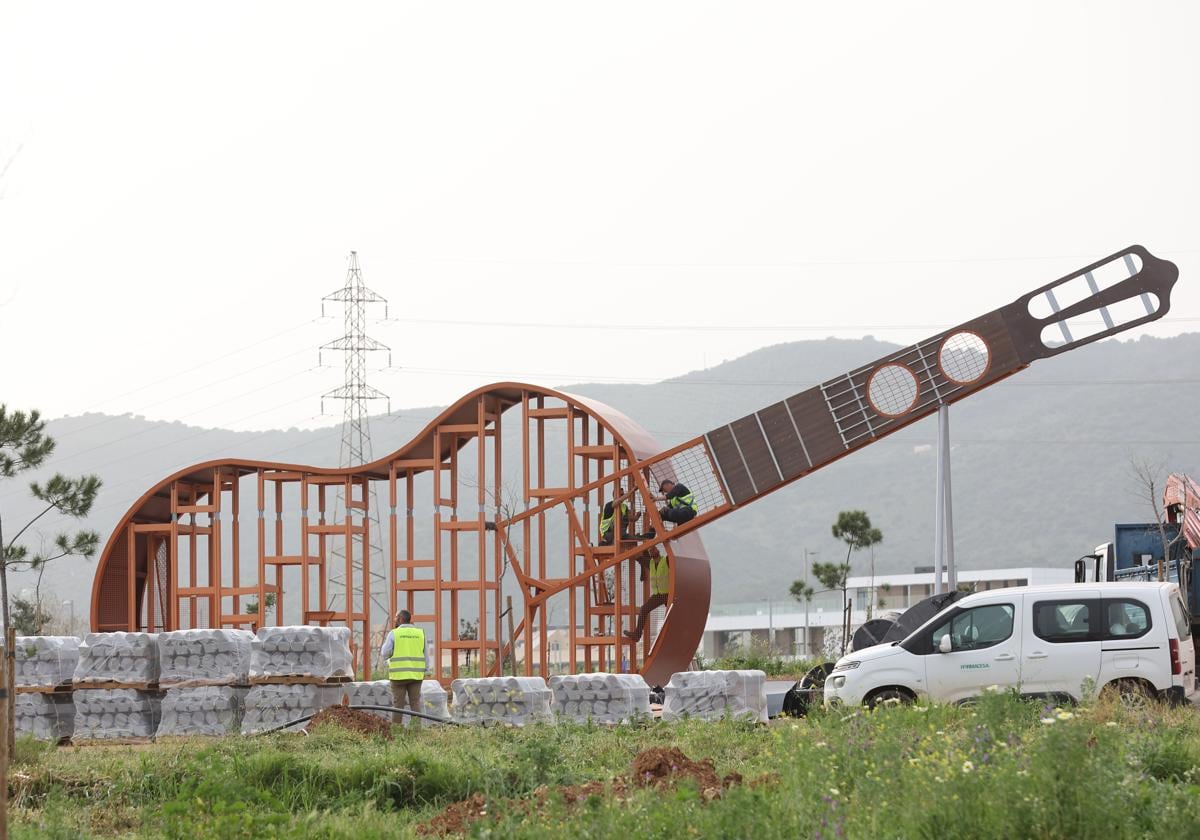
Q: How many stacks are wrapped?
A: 12